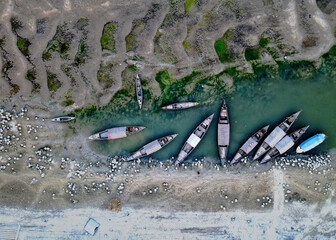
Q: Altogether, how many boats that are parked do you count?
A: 11